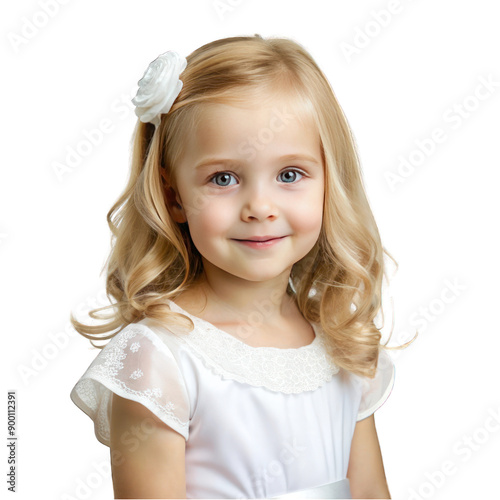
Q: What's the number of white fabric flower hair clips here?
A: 1